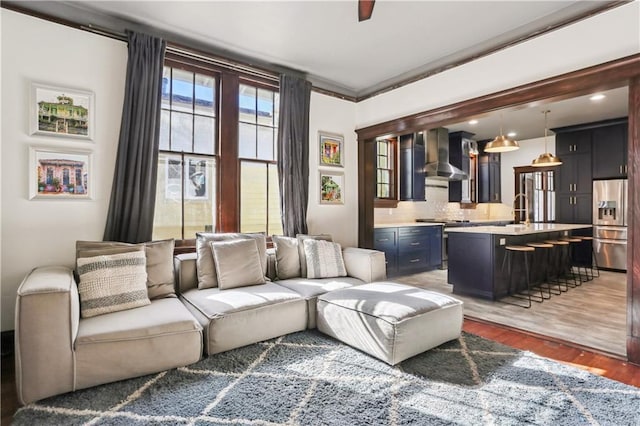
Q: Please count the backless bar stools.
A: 5